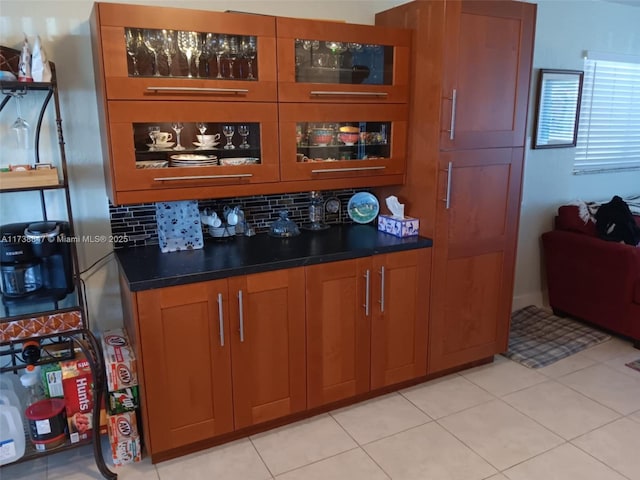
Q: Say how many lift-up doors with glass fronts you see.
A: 4